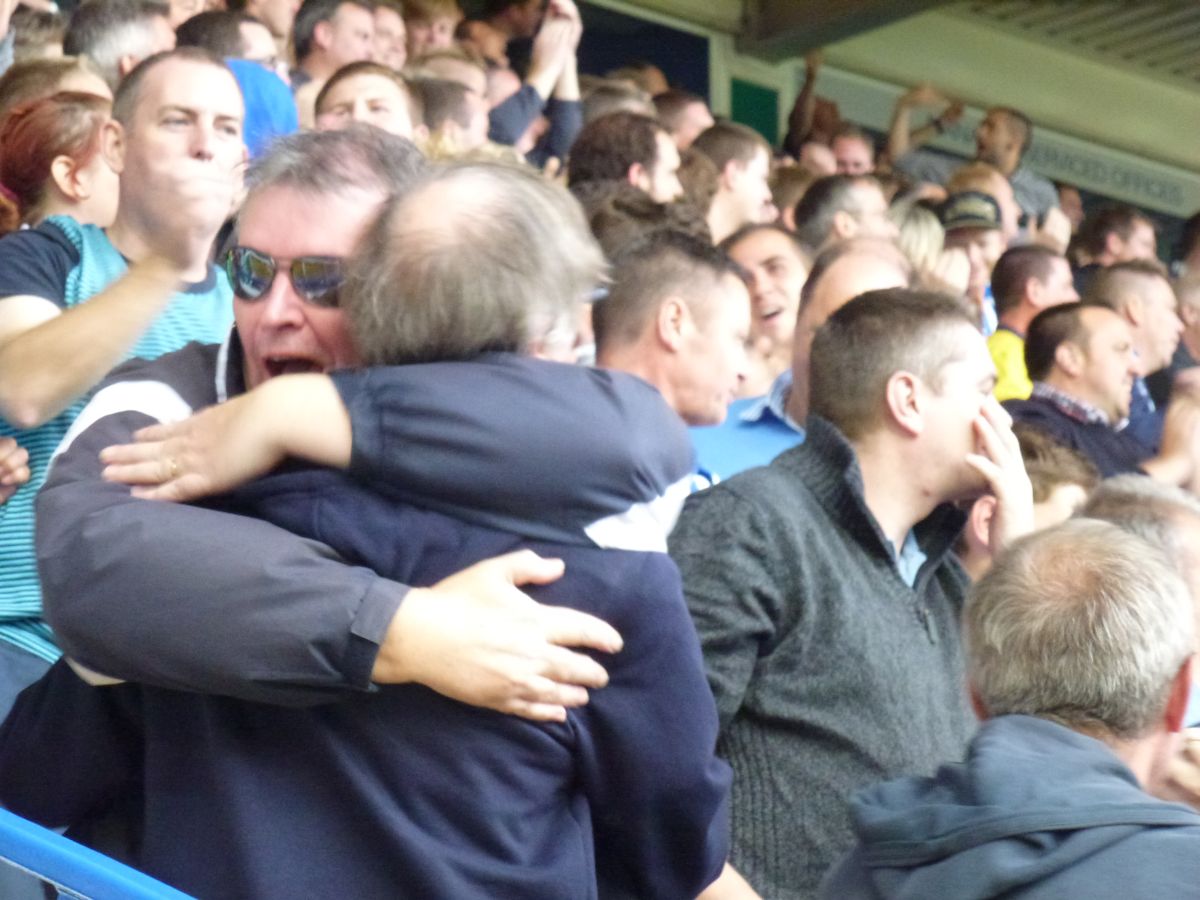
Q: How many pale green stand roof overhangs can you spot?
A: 1